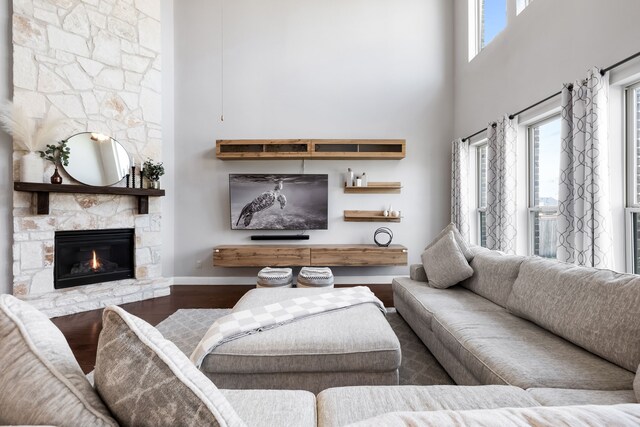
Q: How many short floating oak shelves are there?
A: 2